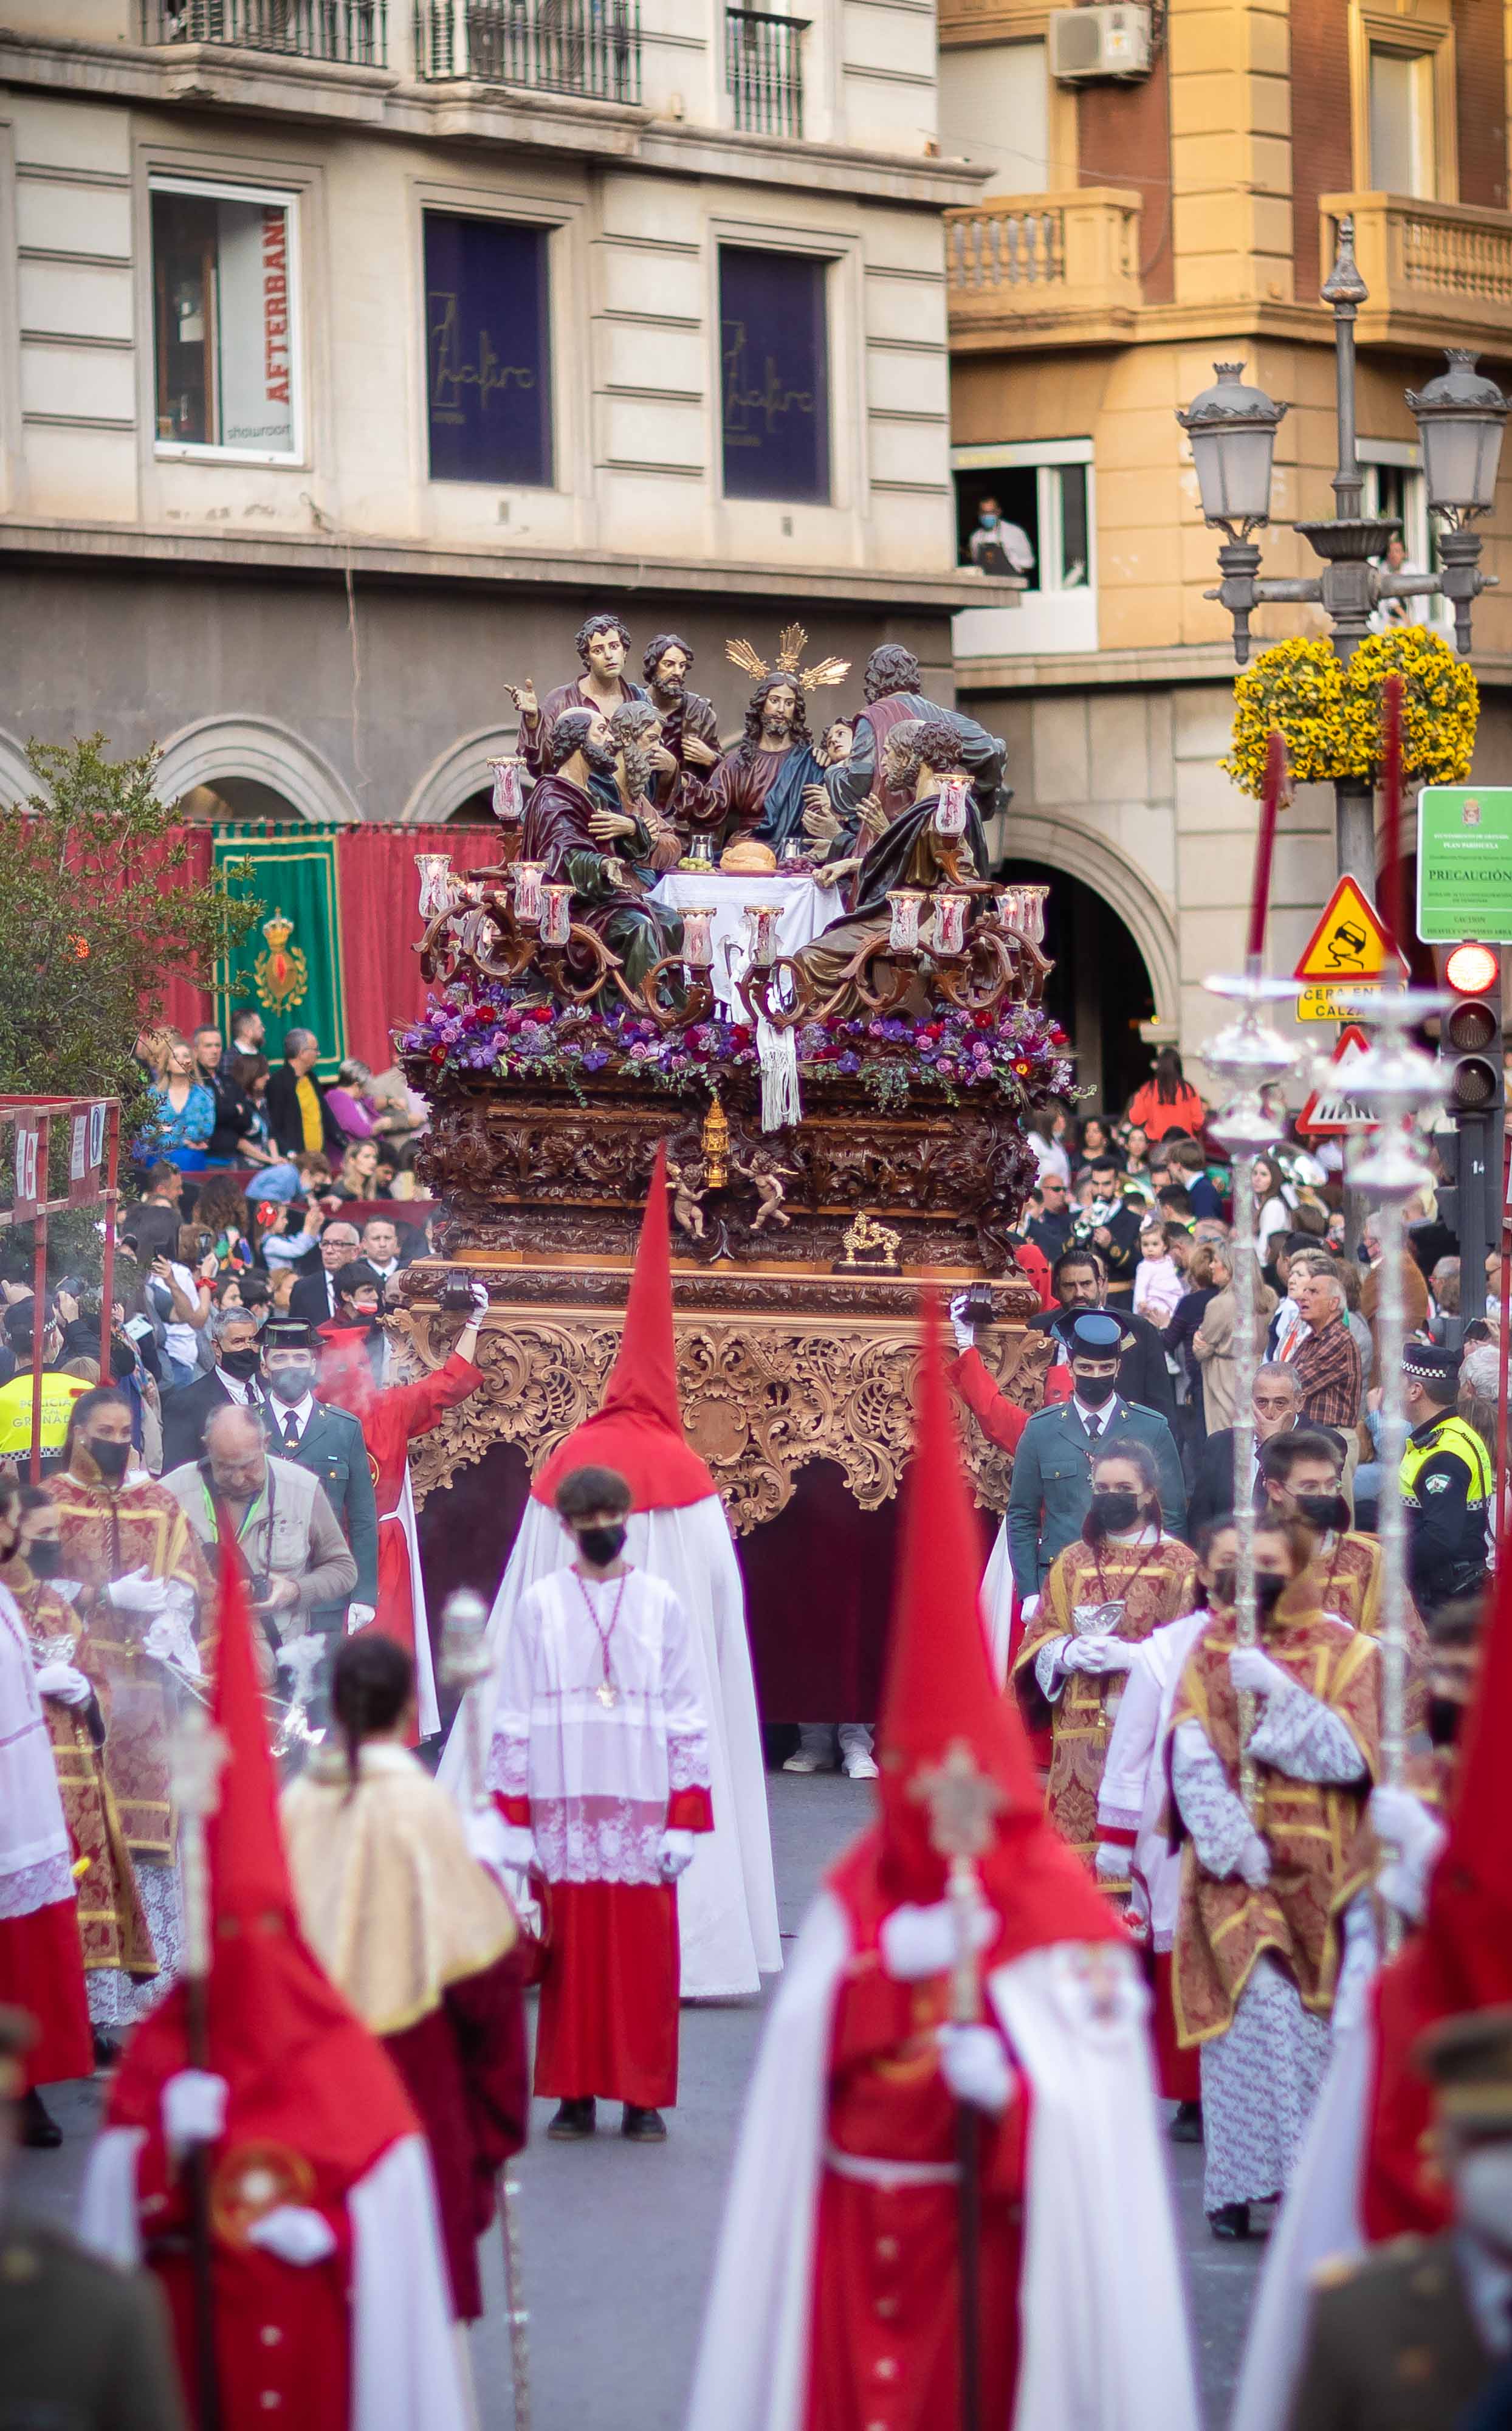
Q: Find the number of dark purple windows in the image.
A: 2